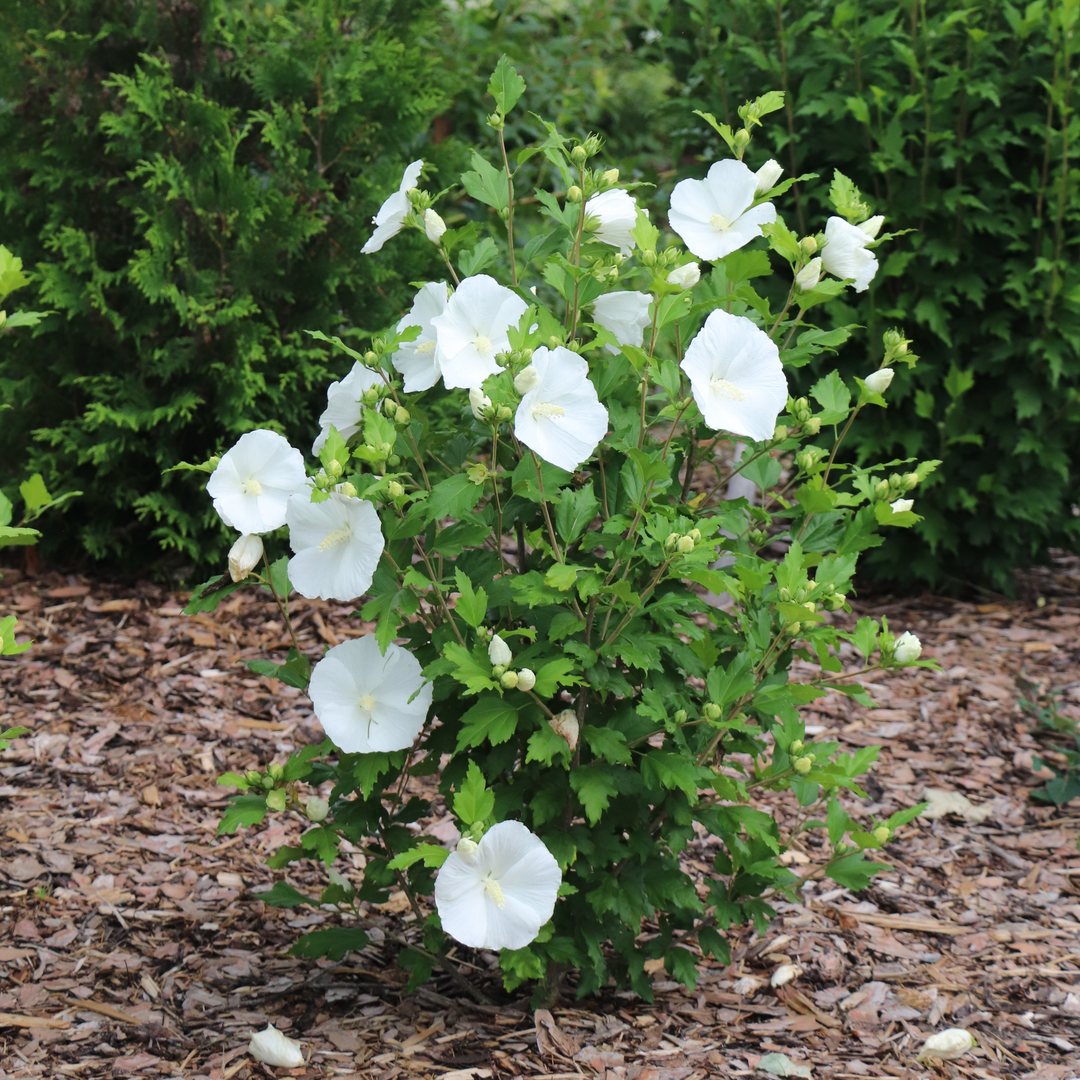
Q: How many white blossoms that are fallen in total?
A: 3